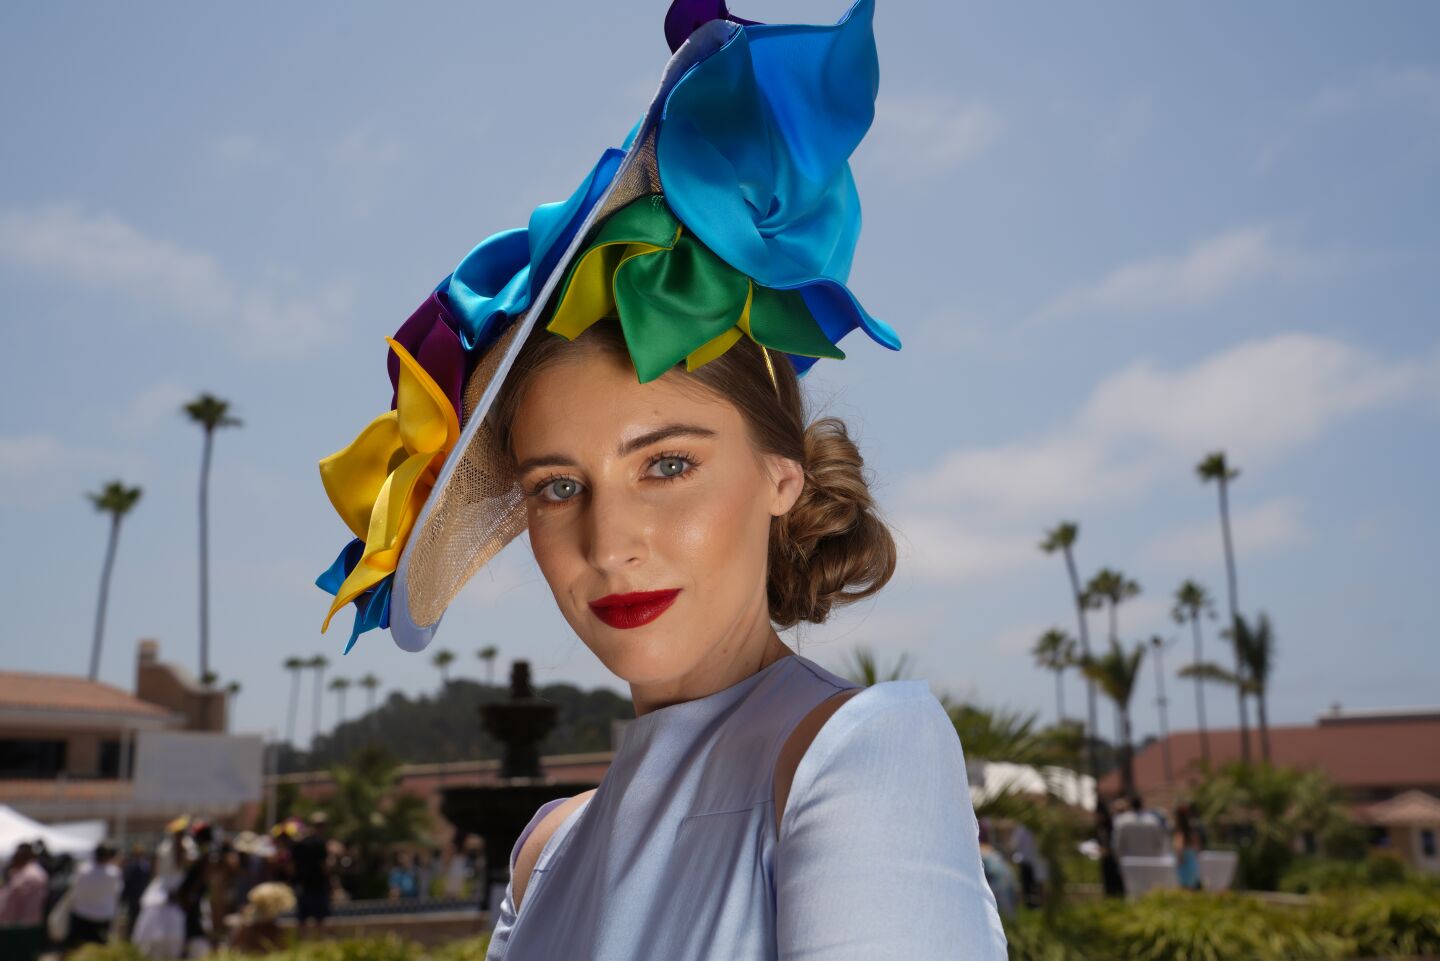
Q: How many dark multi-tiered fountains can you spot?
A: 1